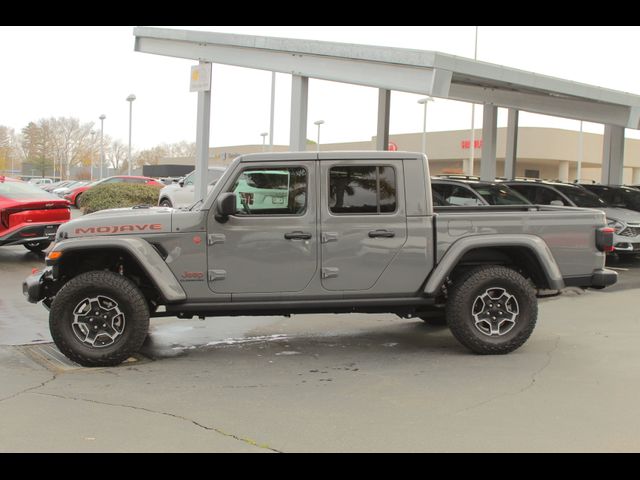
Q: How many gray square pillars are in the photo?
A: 6